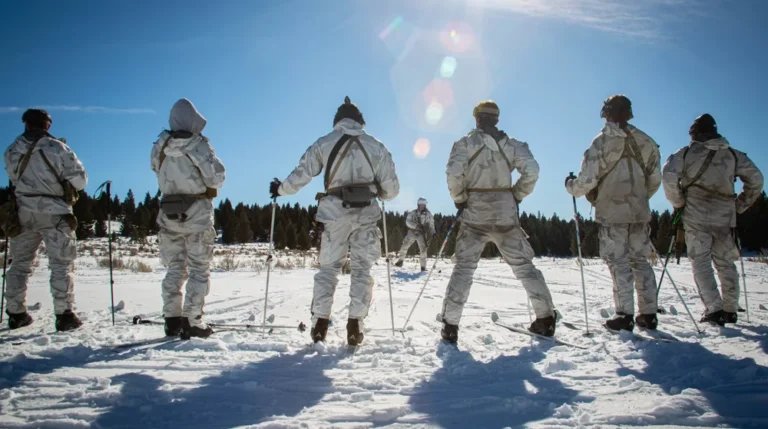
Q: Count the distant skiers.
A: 1